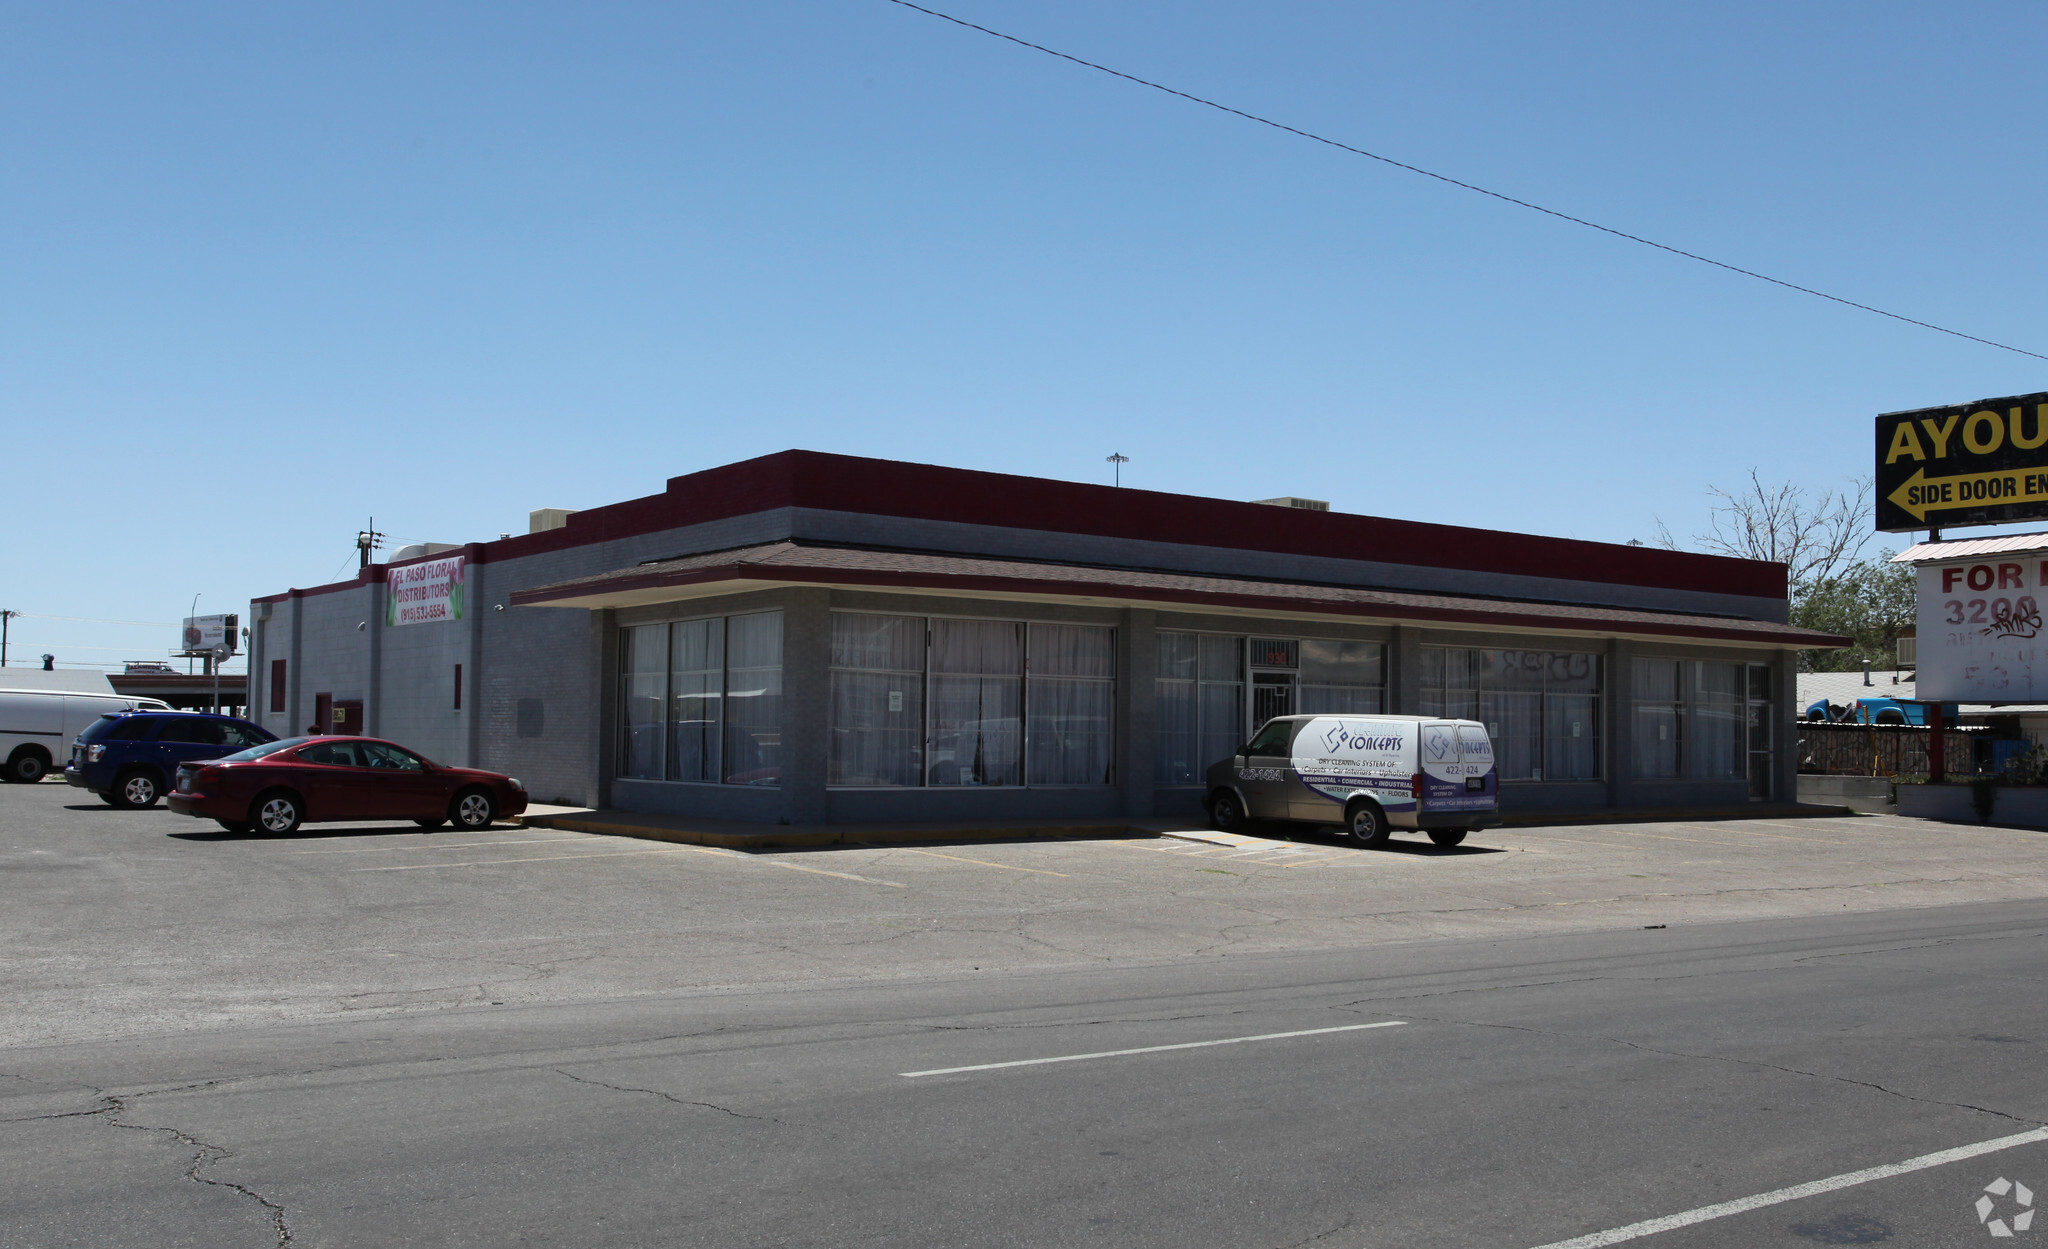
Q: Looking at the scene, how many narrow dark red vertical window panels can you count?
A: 2